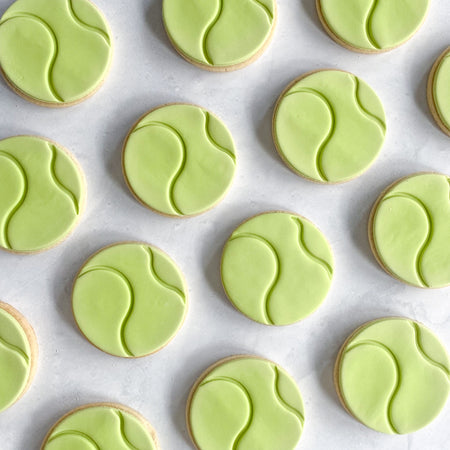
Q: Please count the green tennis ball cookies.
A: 14